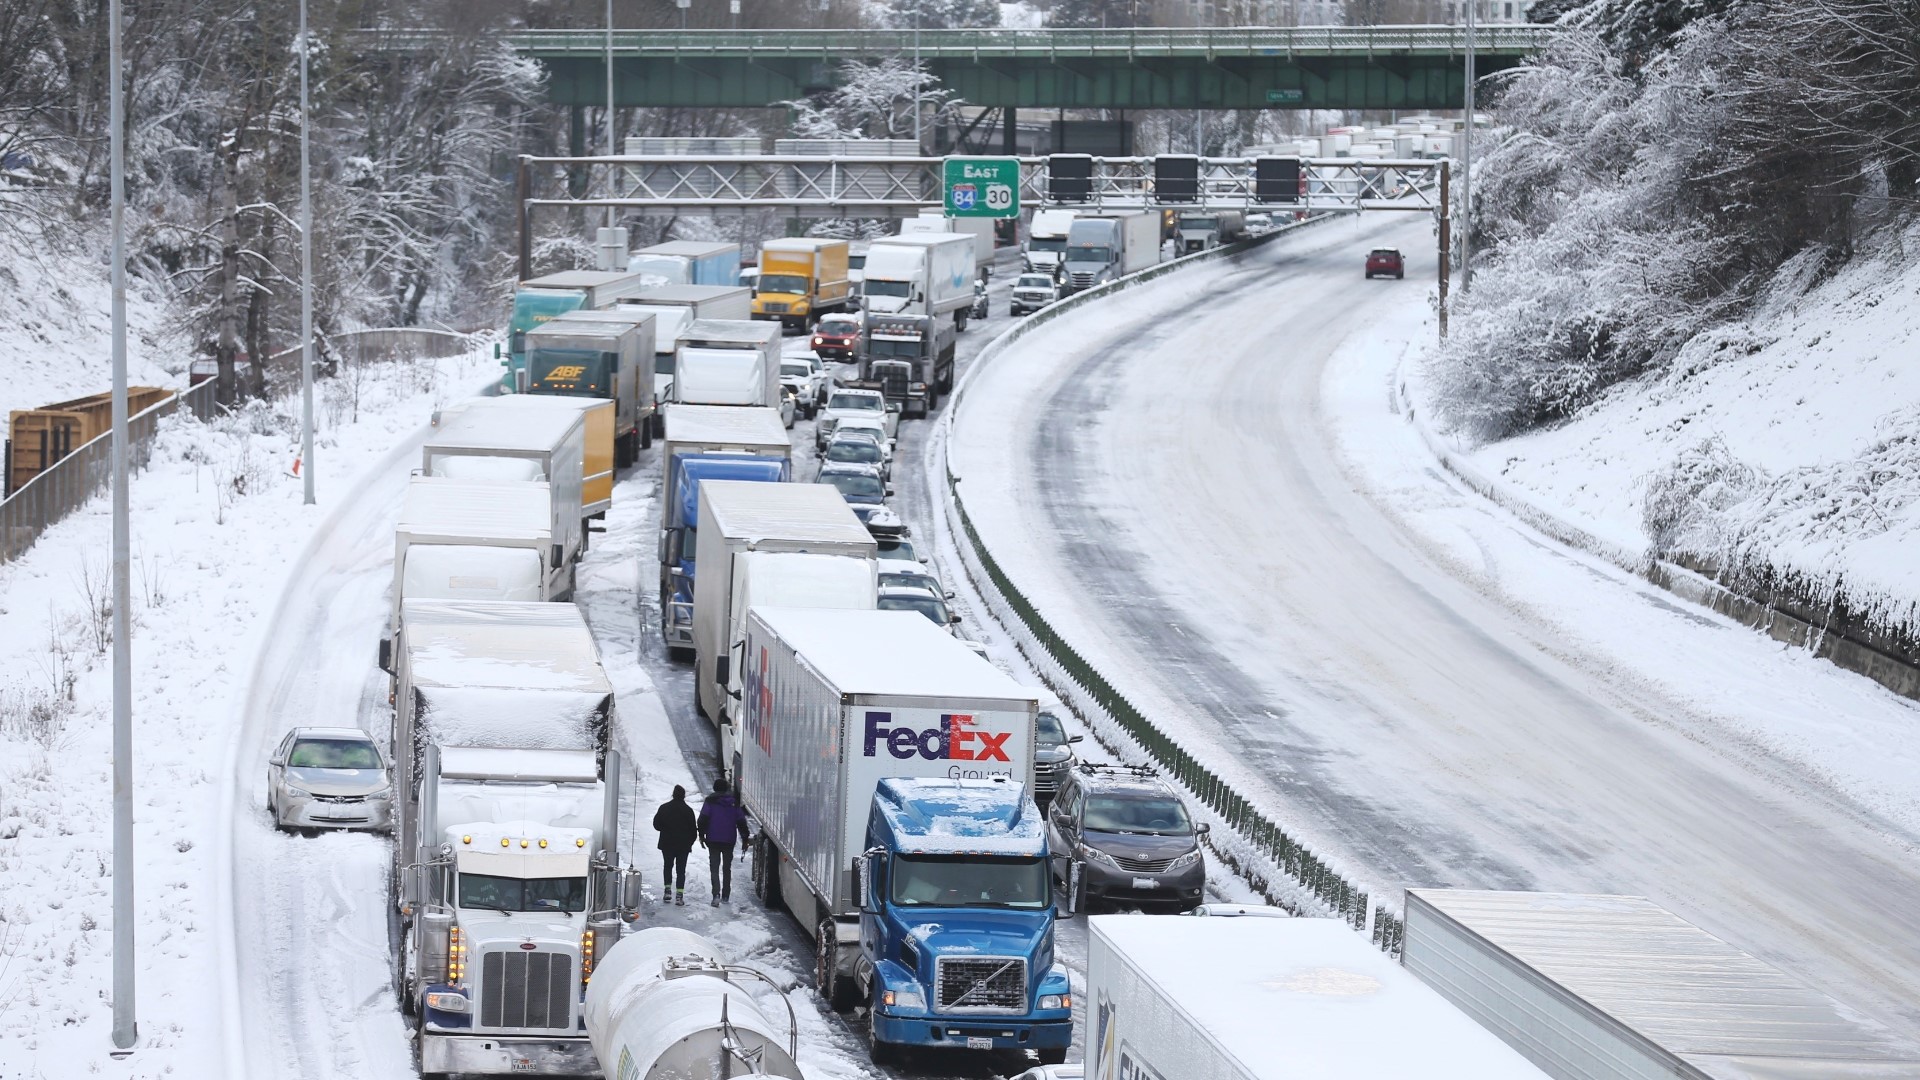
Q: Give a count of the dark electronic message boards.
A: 3